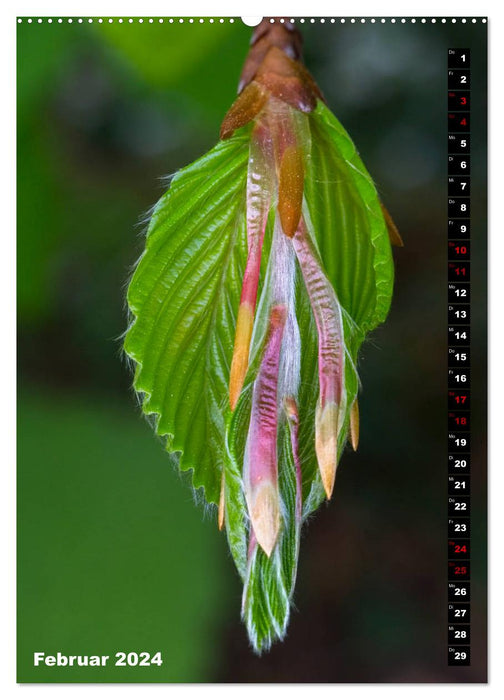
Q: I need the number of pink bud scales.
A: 3